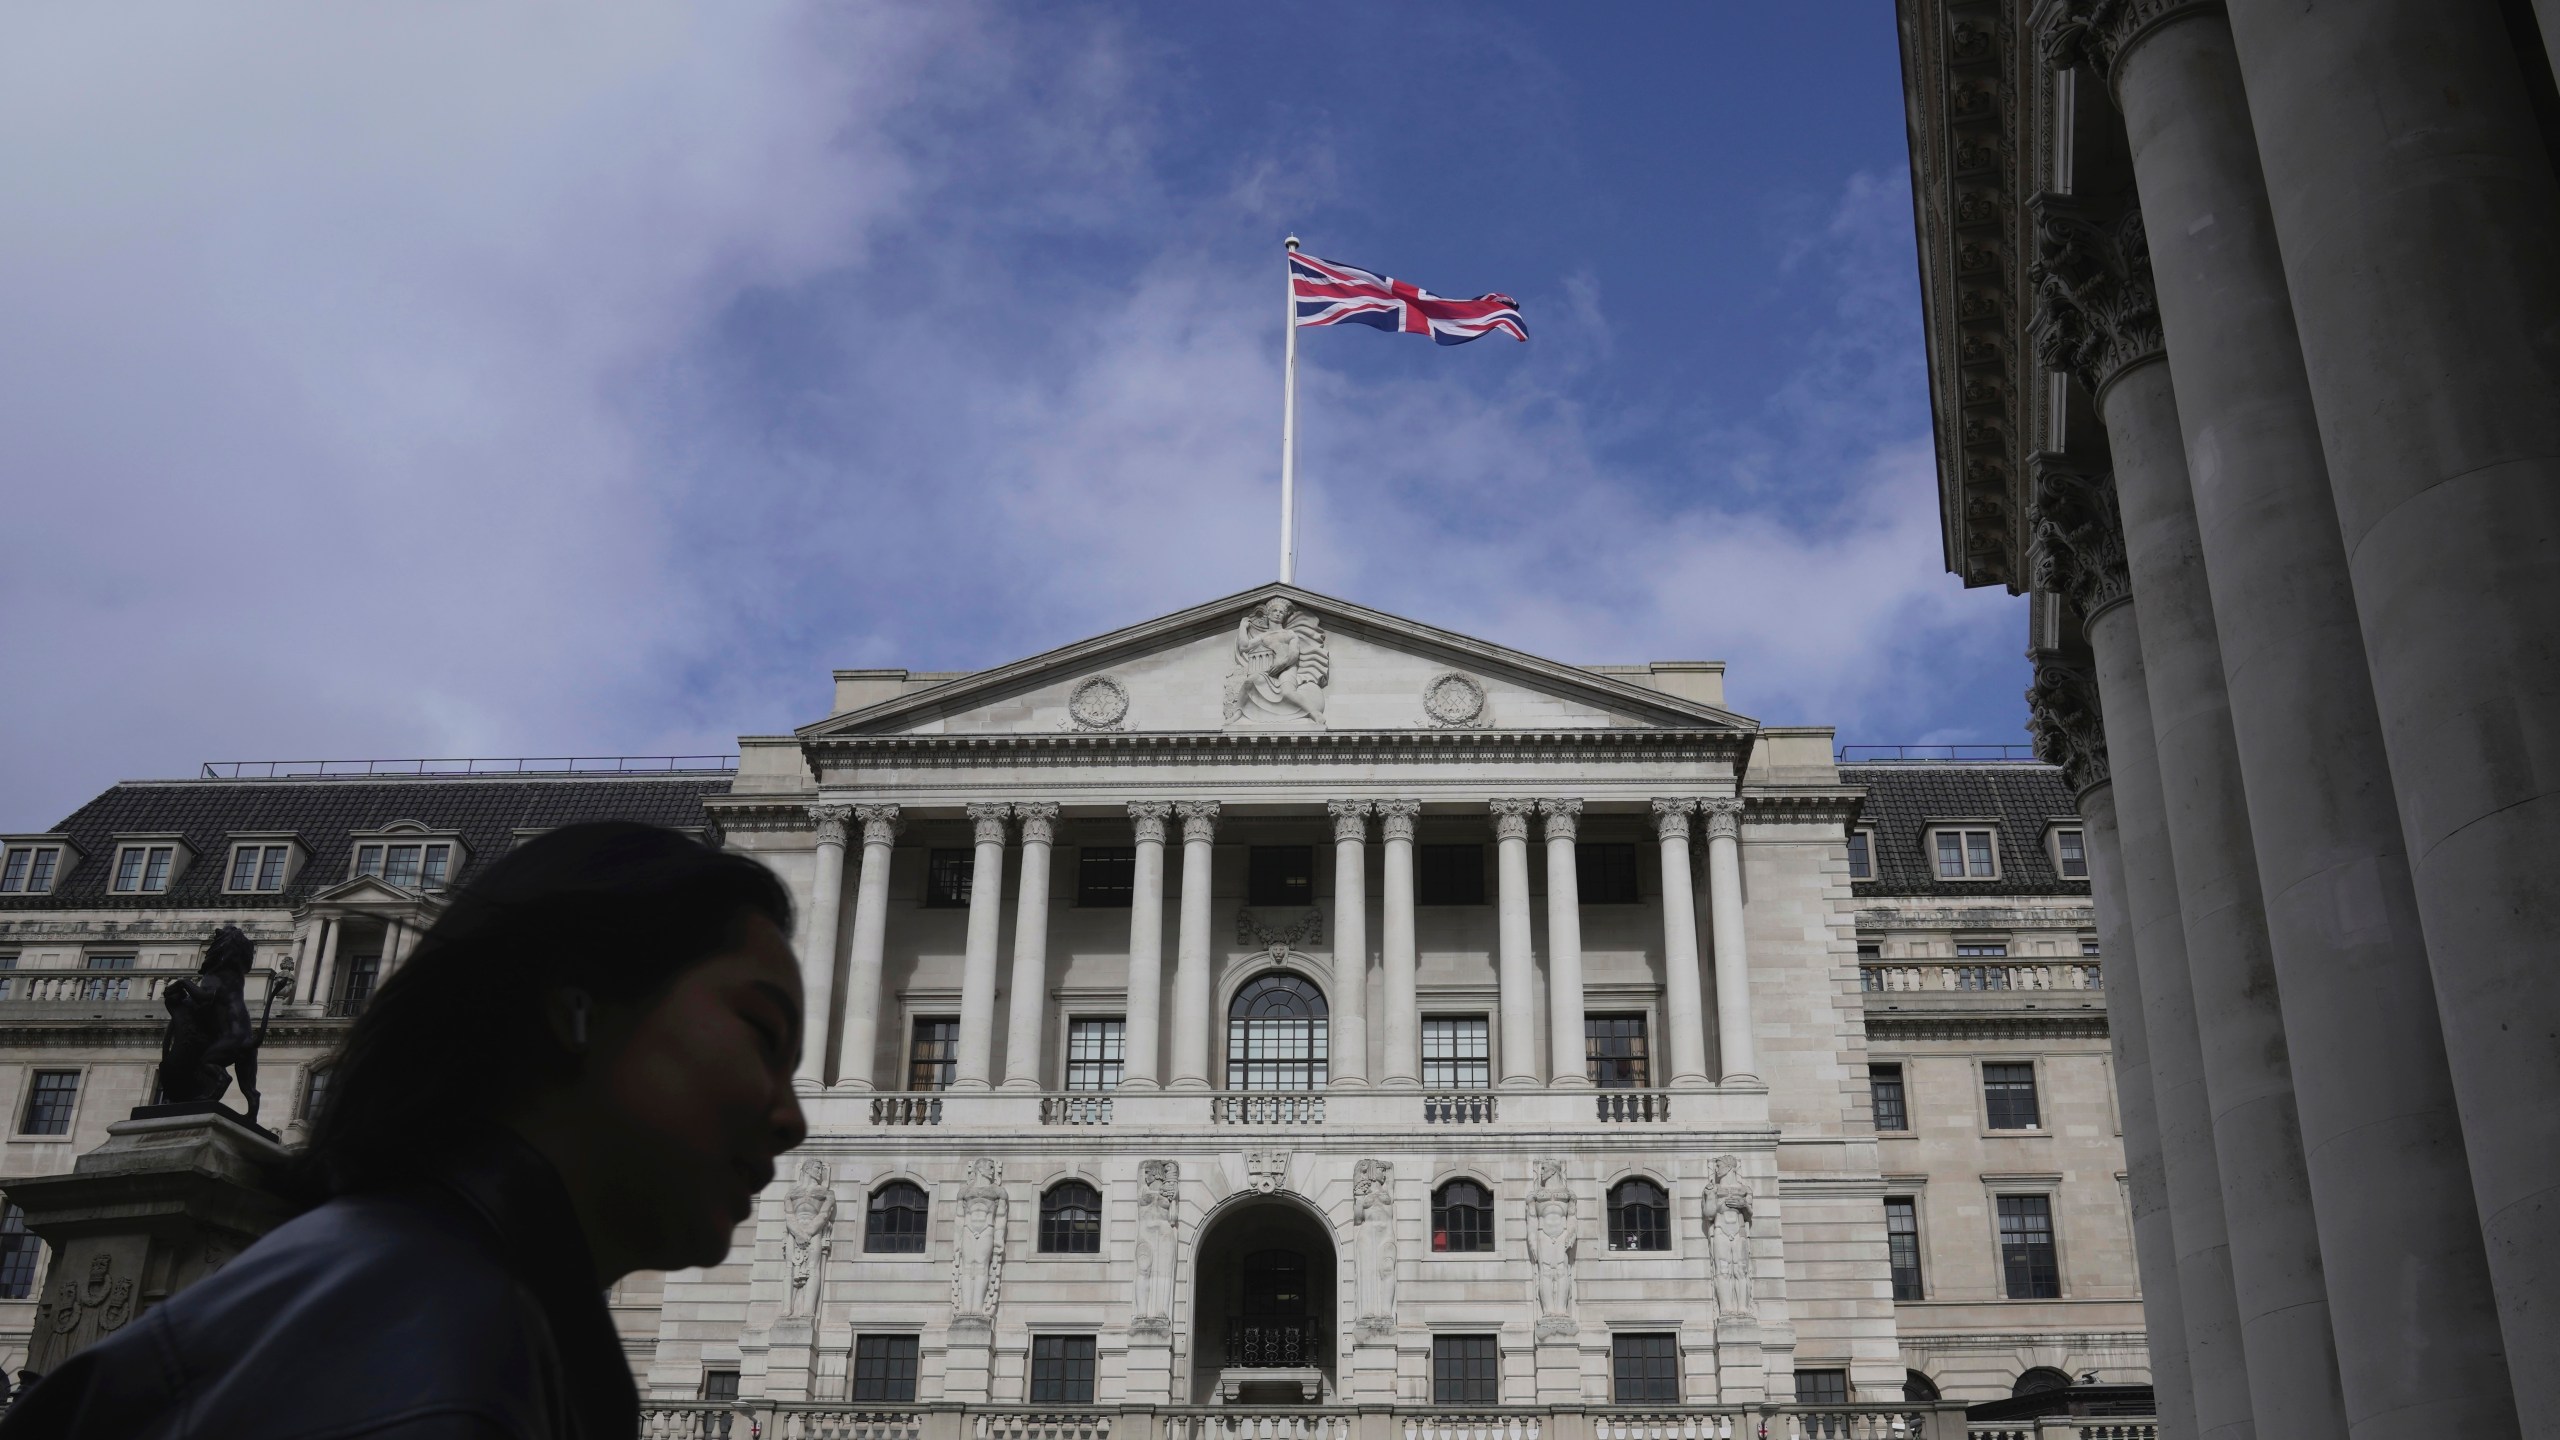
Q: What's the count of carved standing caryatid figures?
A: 6